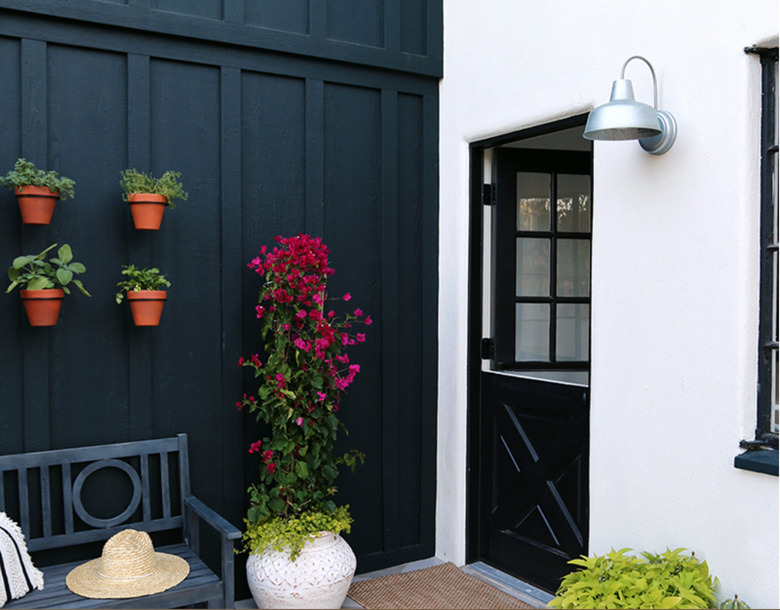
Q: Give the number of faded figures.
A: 0